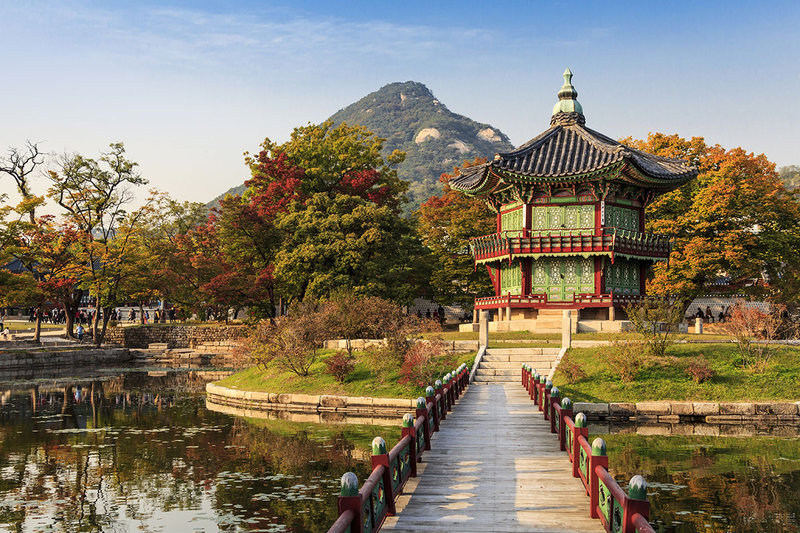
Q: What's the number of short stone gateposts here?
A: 2